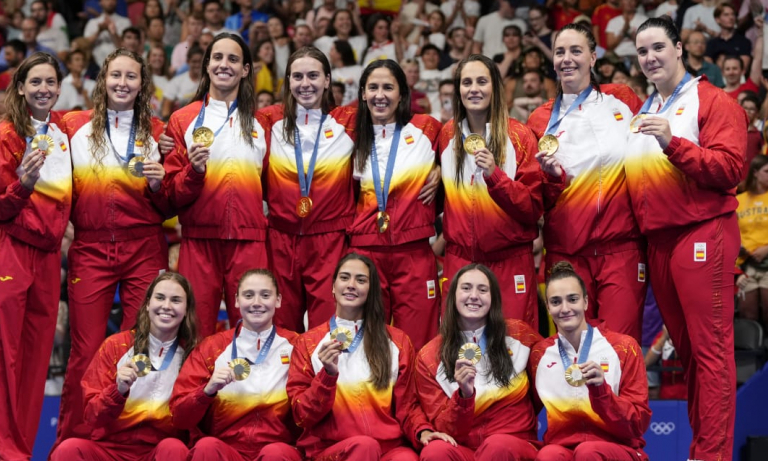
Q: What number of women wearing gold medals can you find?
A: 13